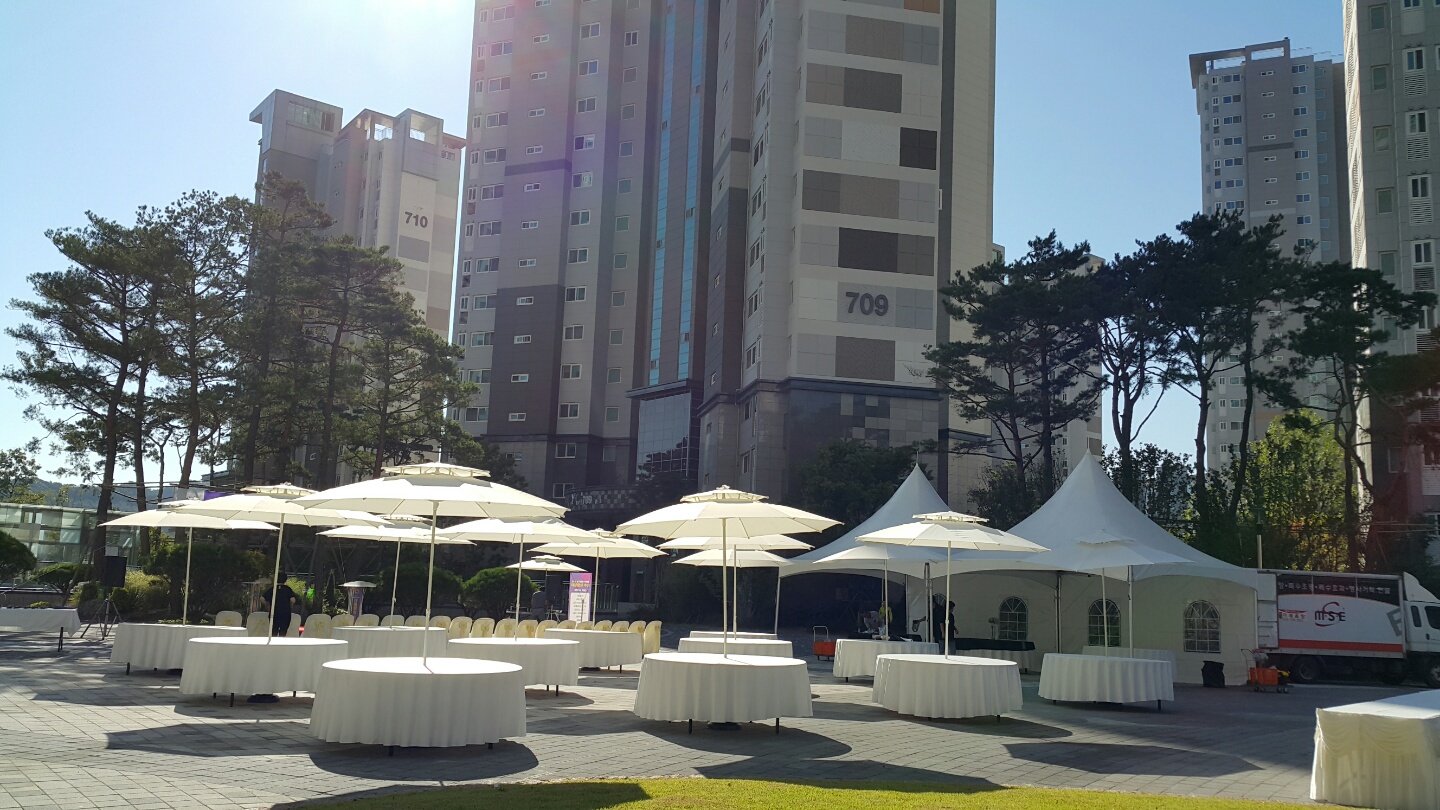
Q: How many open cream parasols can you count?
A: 13